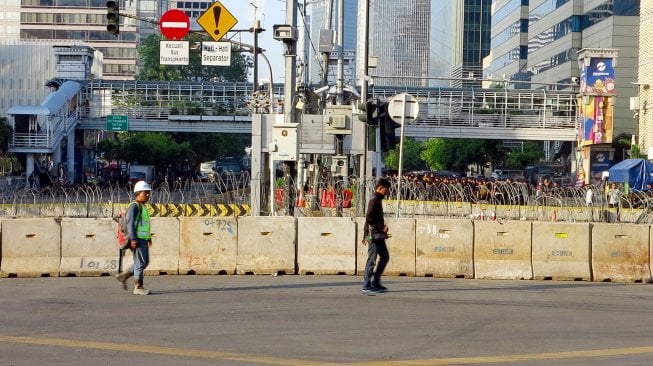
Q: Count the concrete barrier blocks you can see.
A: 11